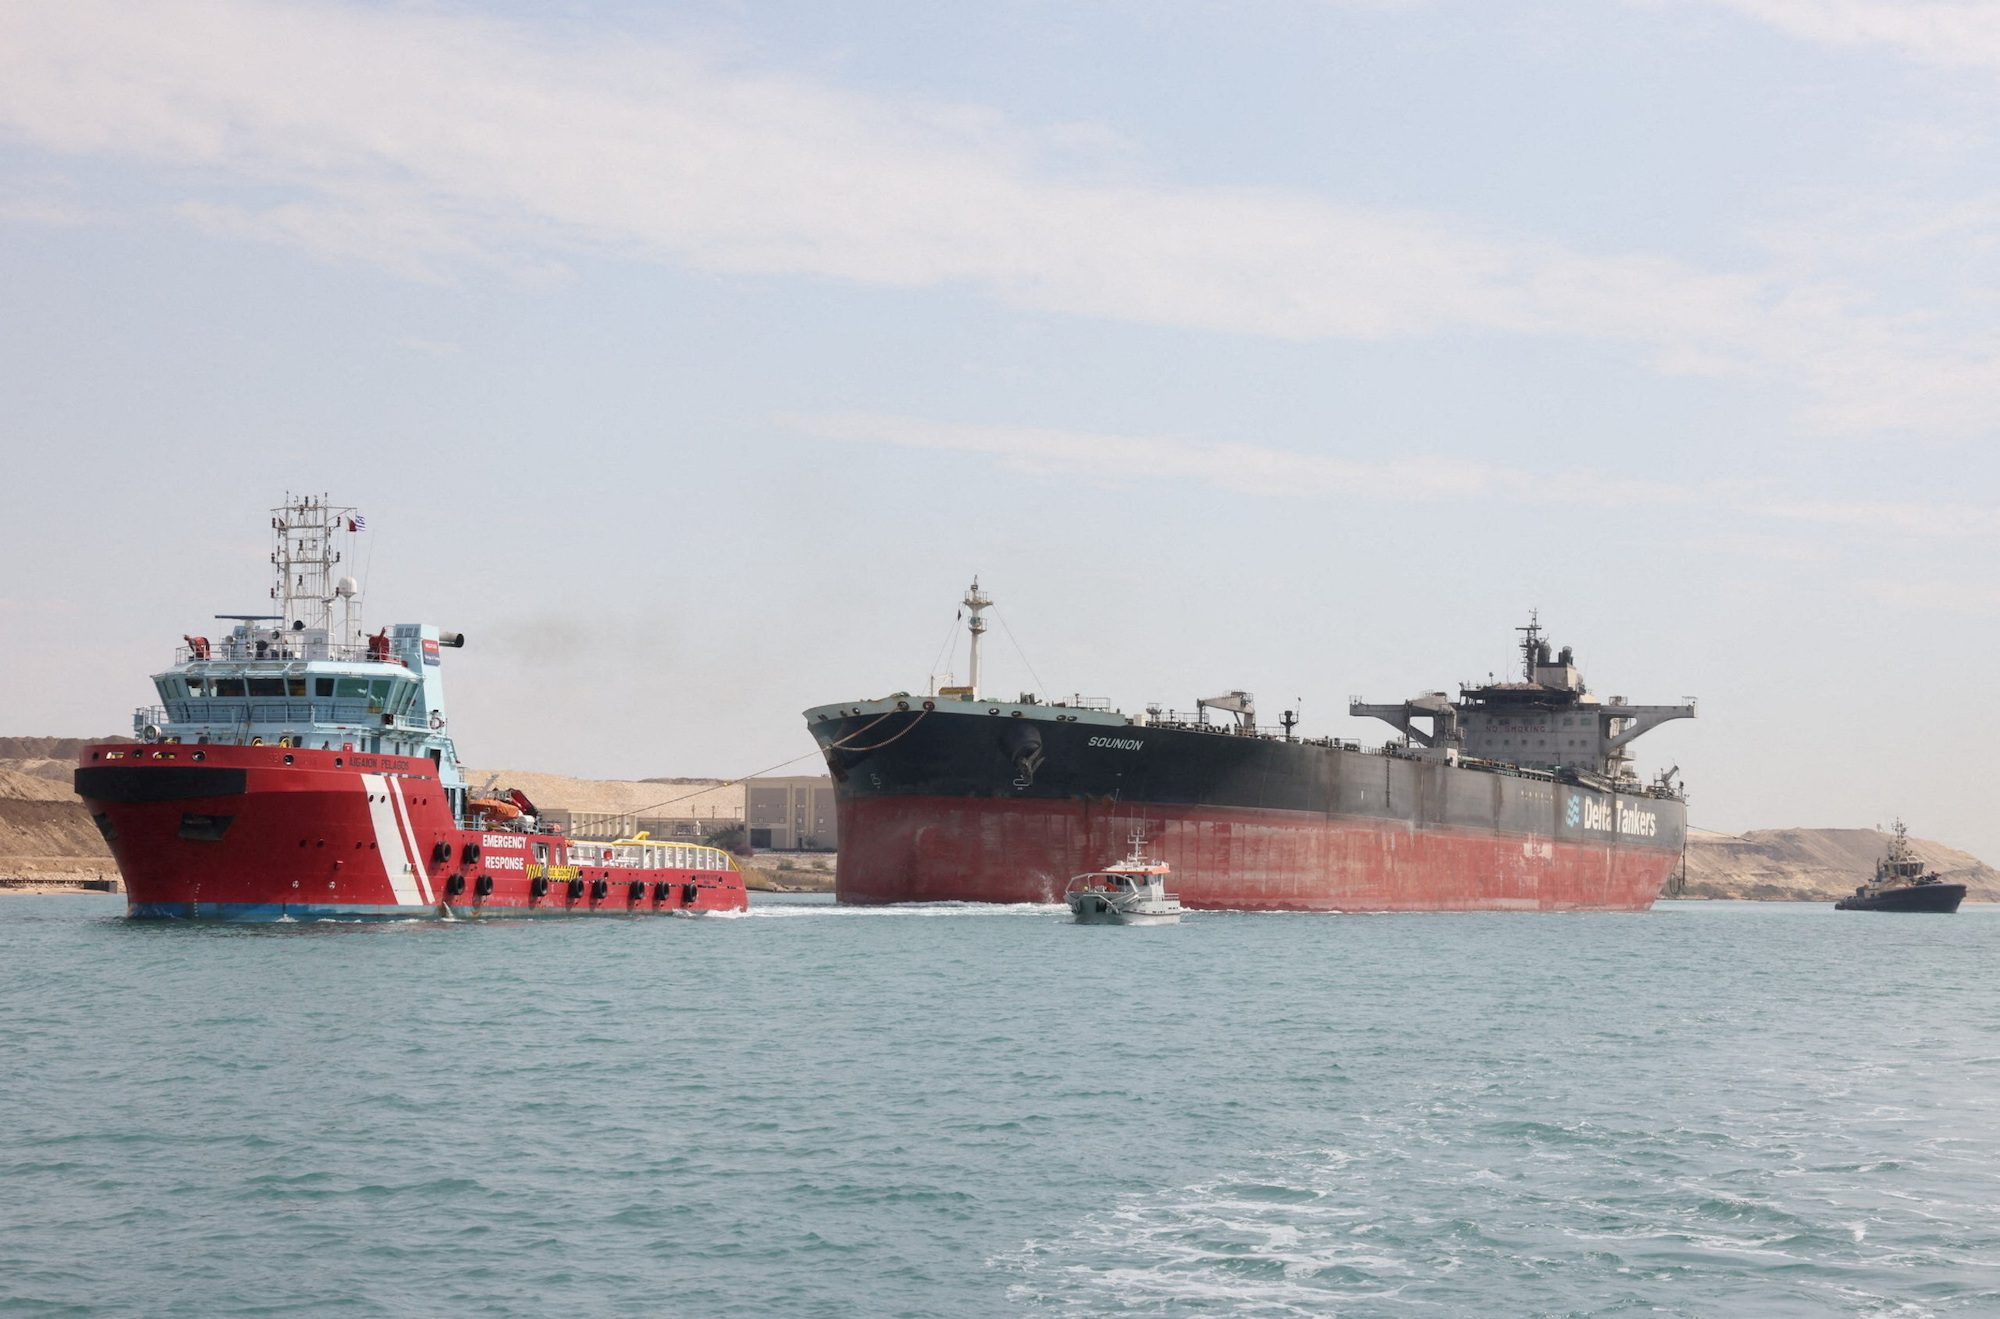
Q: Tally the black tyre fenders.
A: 10